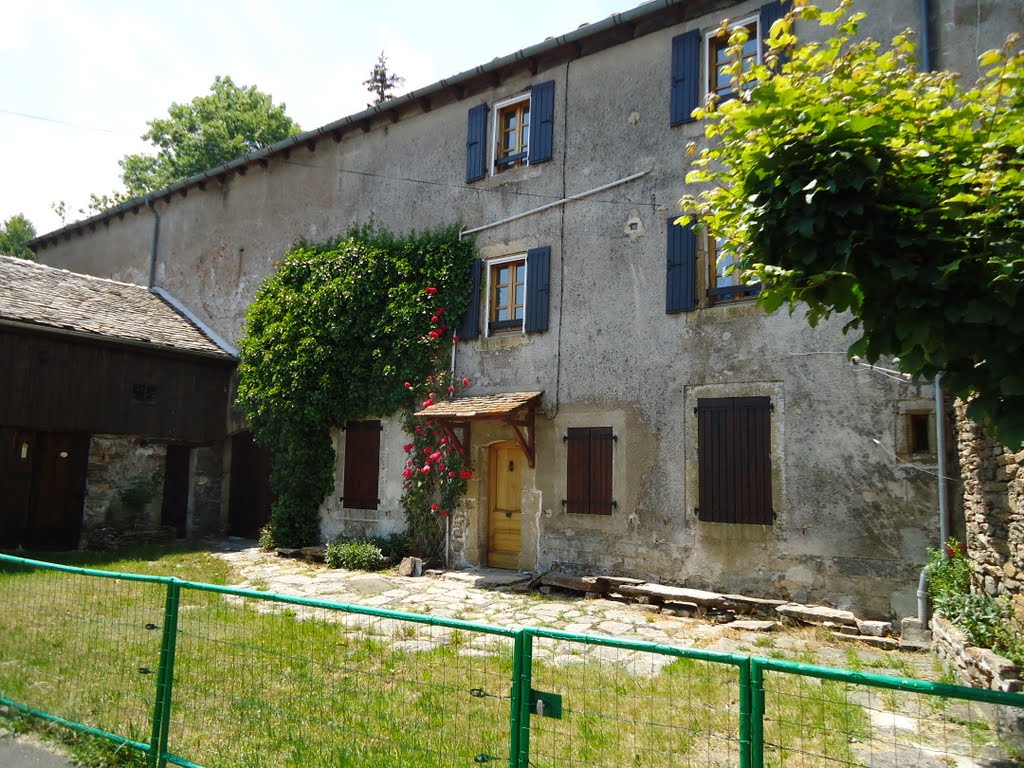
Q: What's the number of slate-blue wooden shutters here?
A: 7